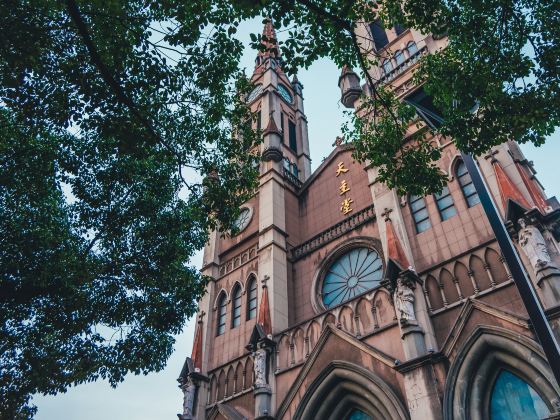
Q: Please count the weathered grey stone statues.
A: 4